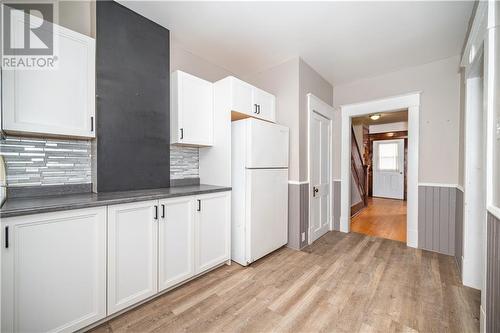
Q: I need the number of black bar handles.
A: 8